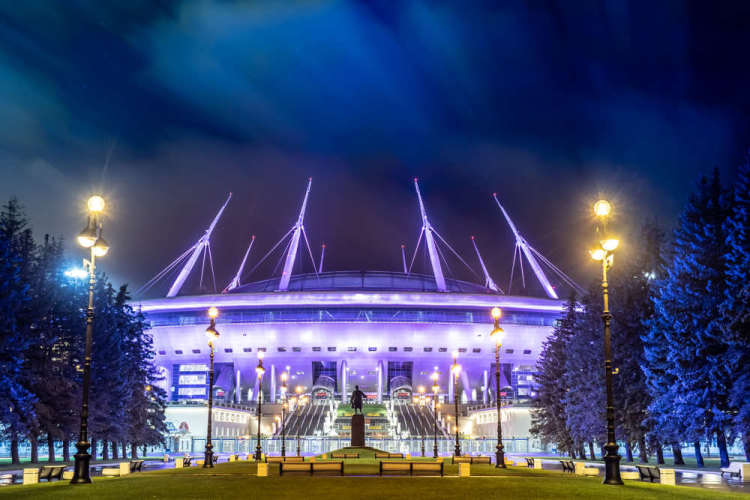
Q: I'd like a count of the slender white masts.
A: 8